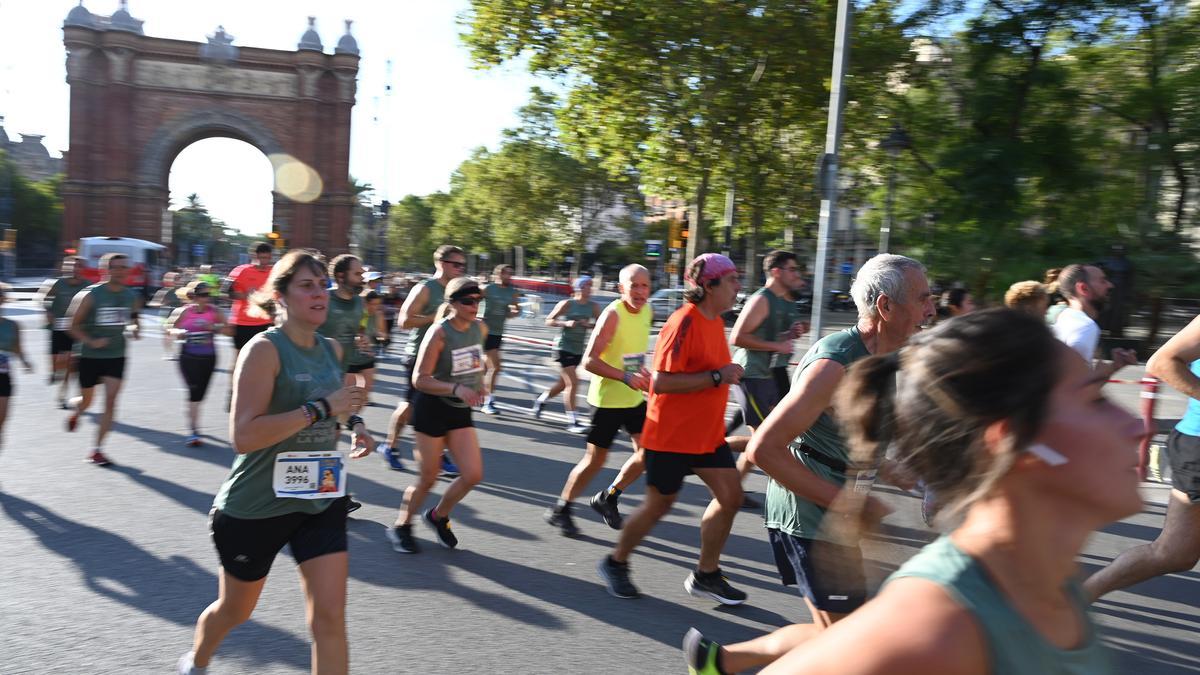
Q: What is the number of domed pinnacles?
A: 4